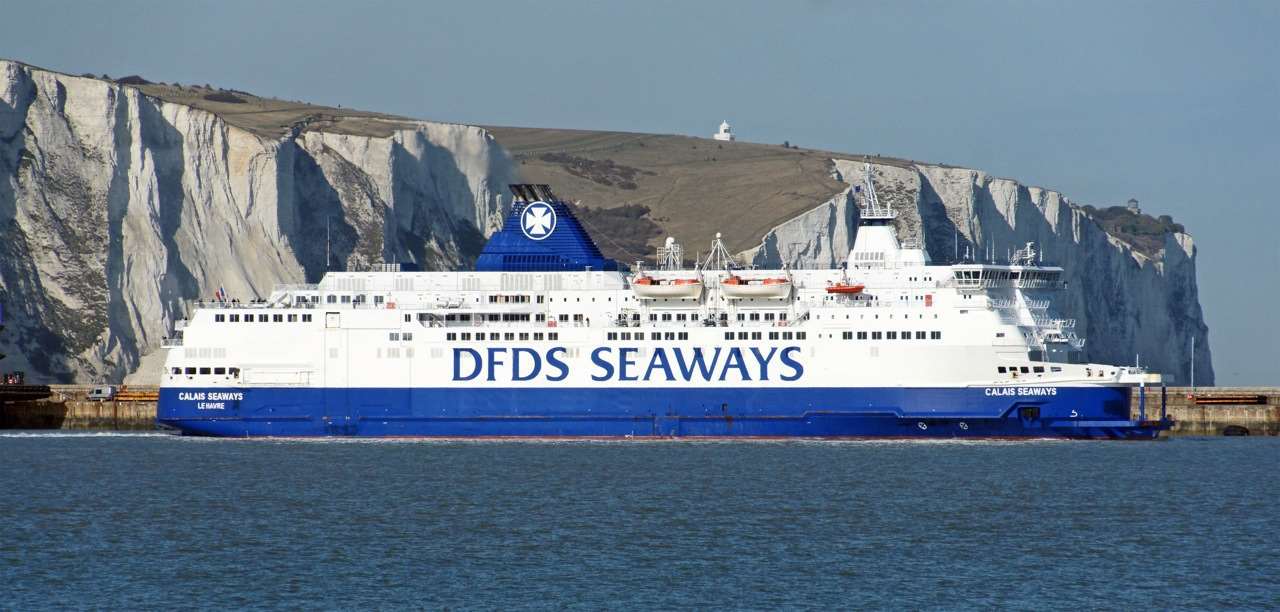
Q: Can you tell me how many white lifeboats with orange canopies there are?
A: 2